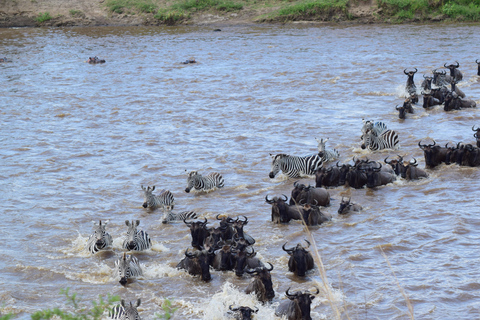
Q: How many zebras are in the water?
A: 11